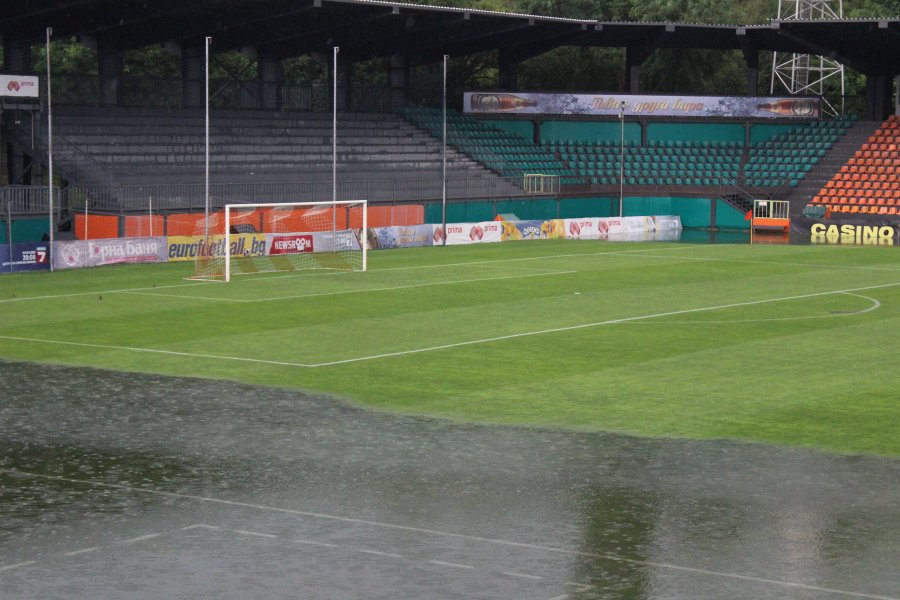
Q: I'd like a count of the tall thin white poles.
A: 5